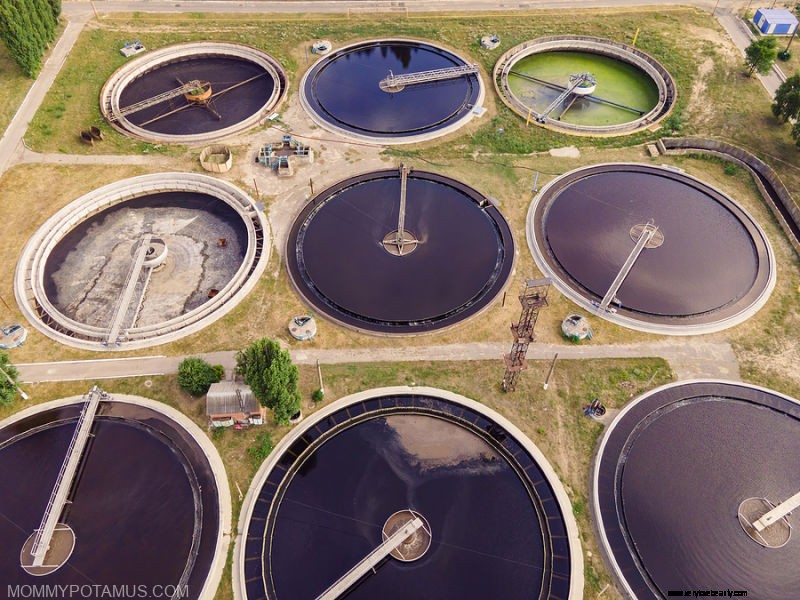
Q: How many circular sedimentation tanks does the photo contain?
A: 9